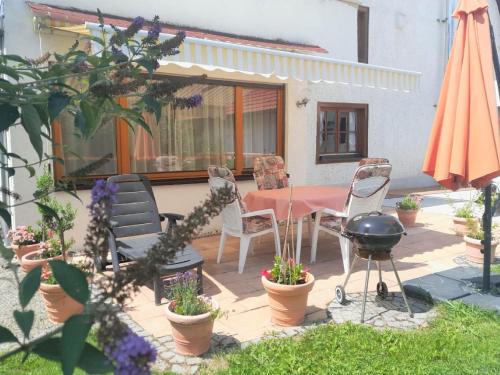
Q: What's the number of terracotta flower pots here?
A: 8